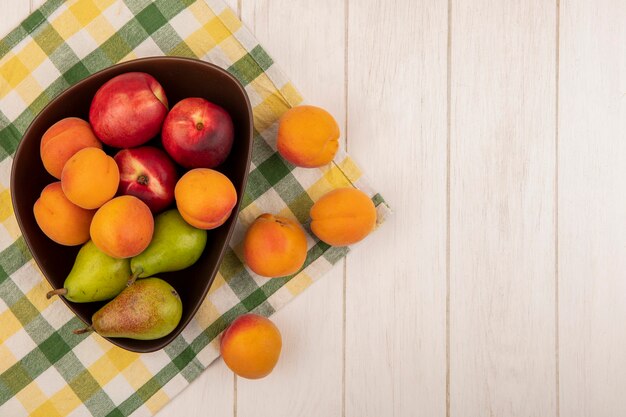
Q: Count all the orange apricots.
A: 9